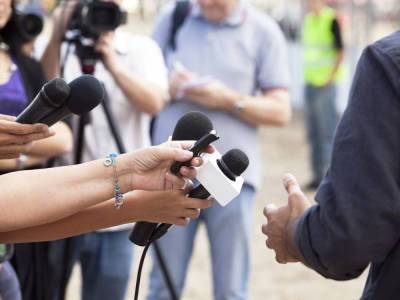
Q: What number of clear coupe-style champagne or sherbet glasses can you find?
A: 0